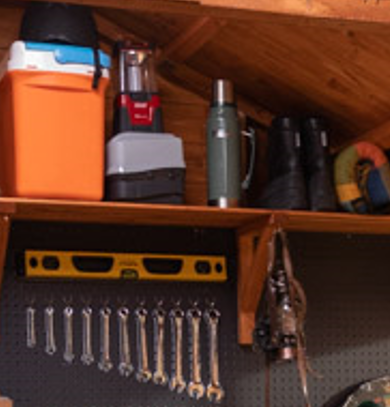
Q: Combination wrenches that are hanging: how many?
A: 11